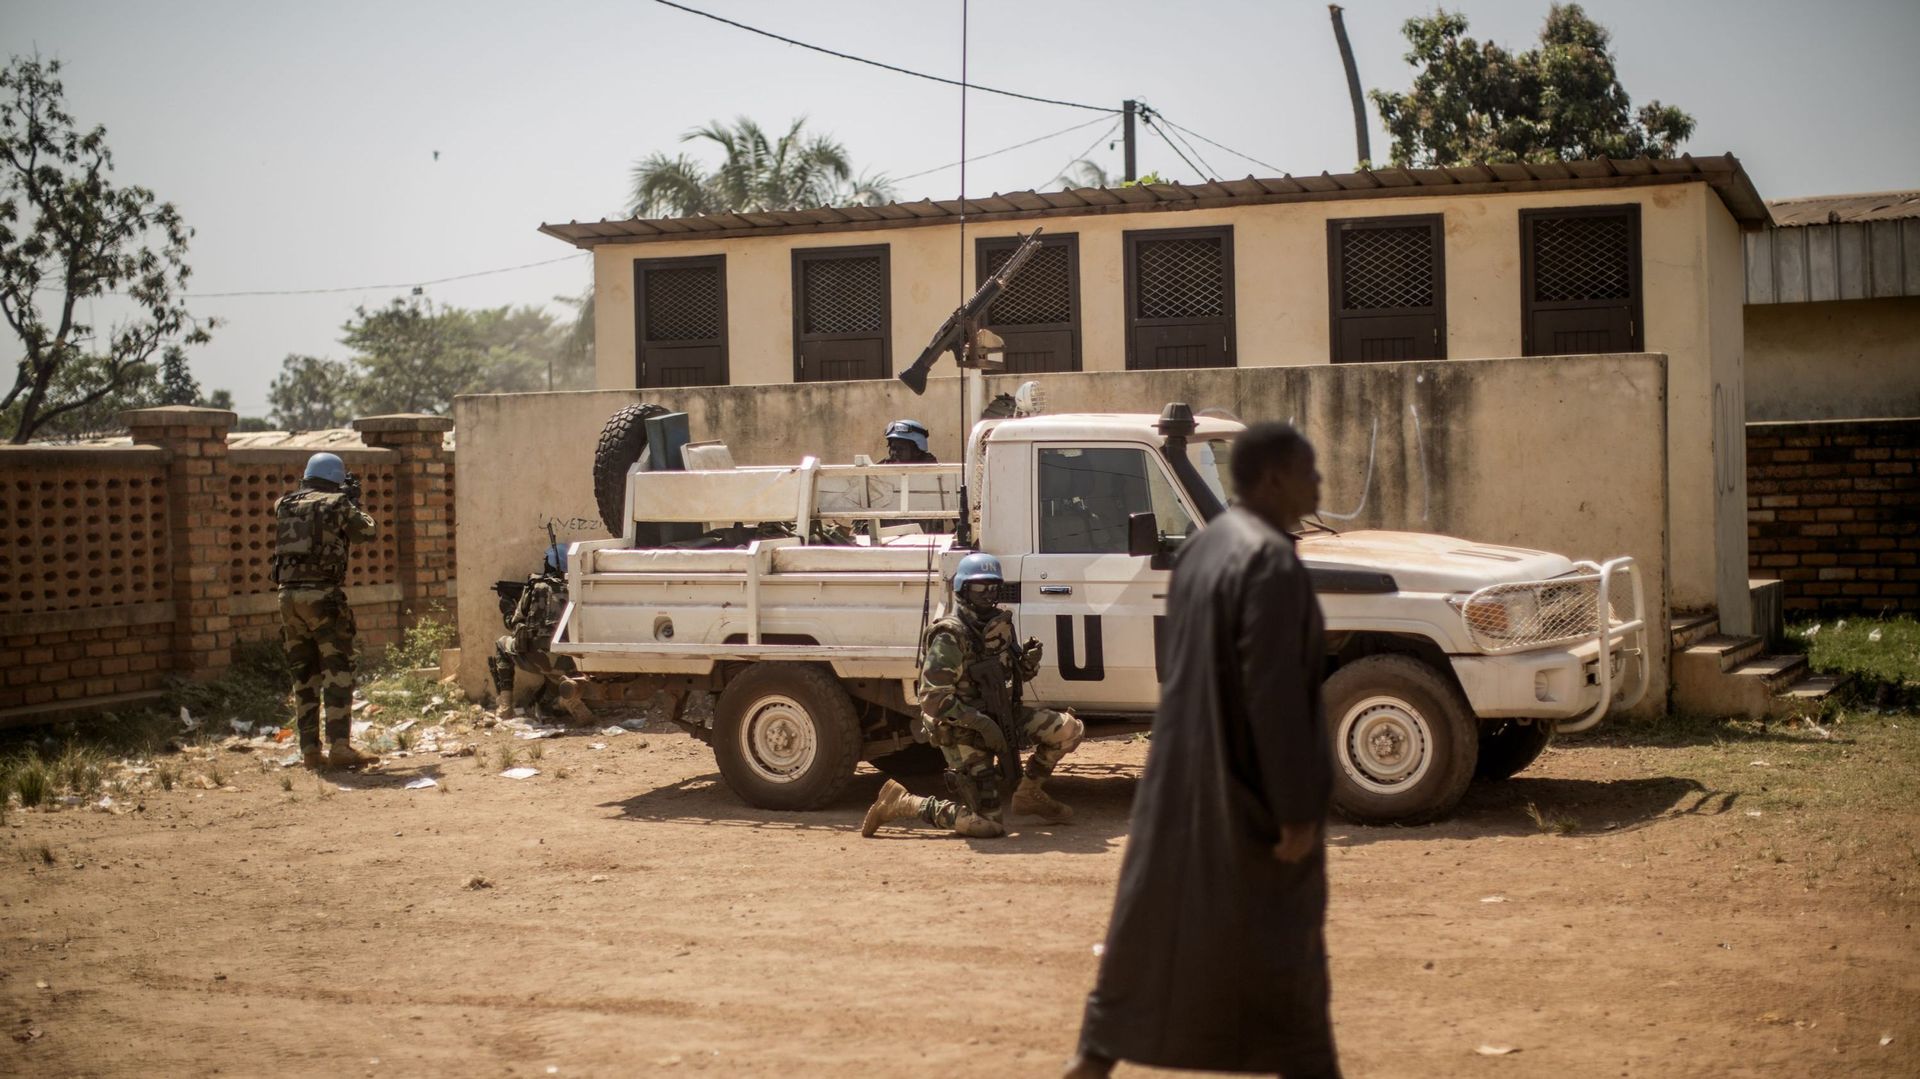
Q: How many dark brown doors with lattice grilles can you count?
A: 6